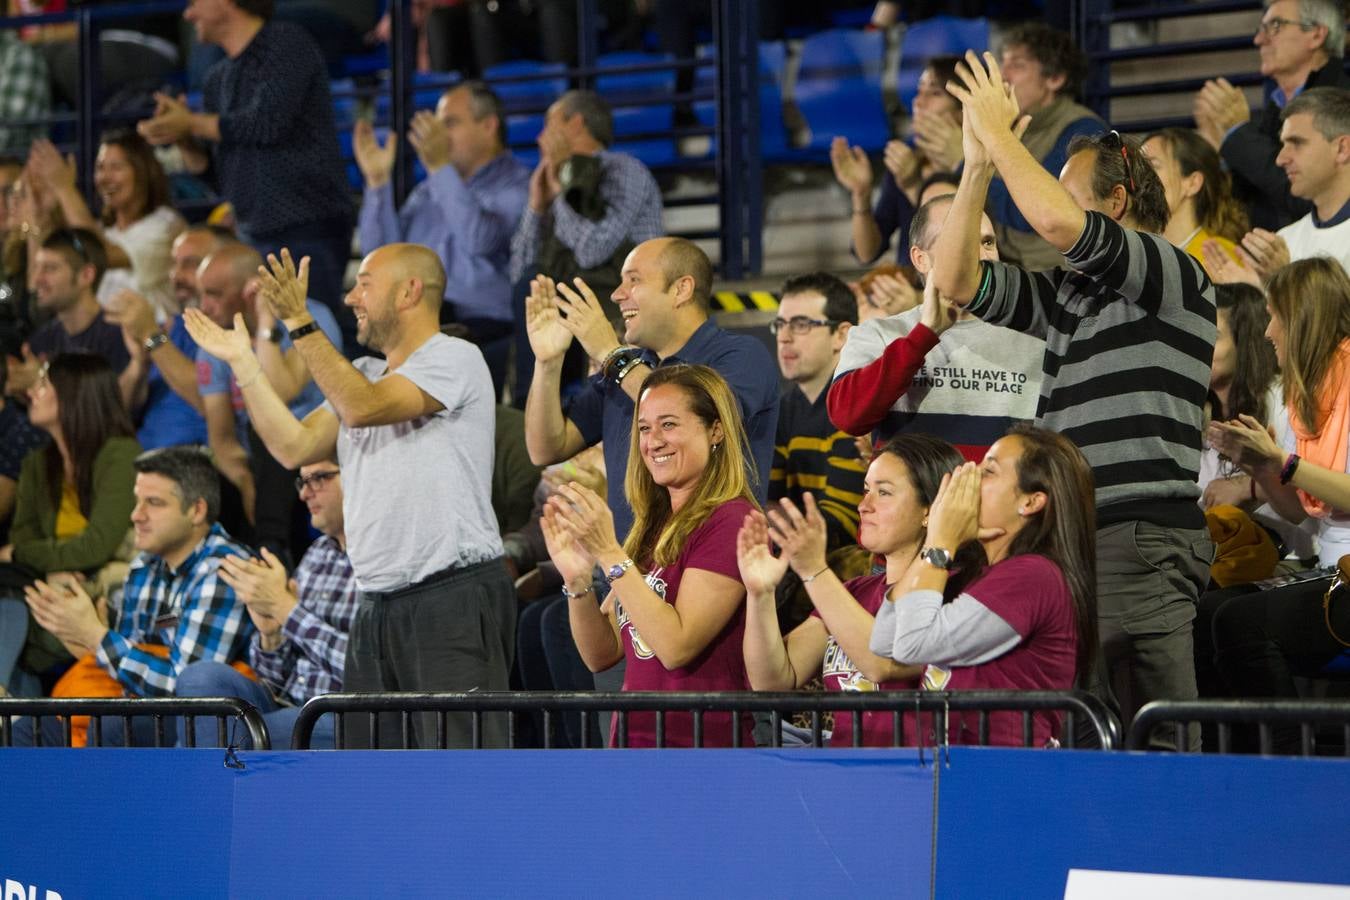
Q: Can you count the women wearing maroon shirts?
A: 3